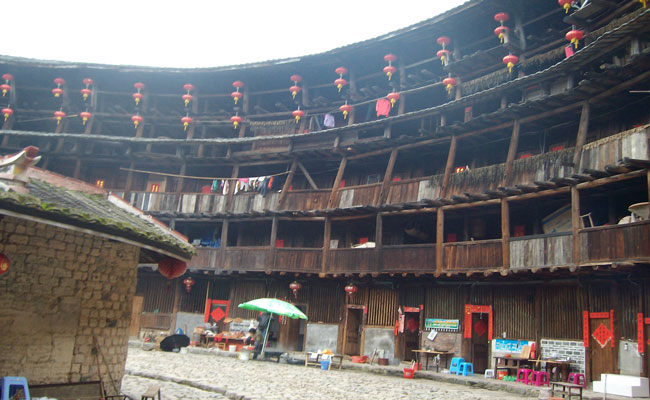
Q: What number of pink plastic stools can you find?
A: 3